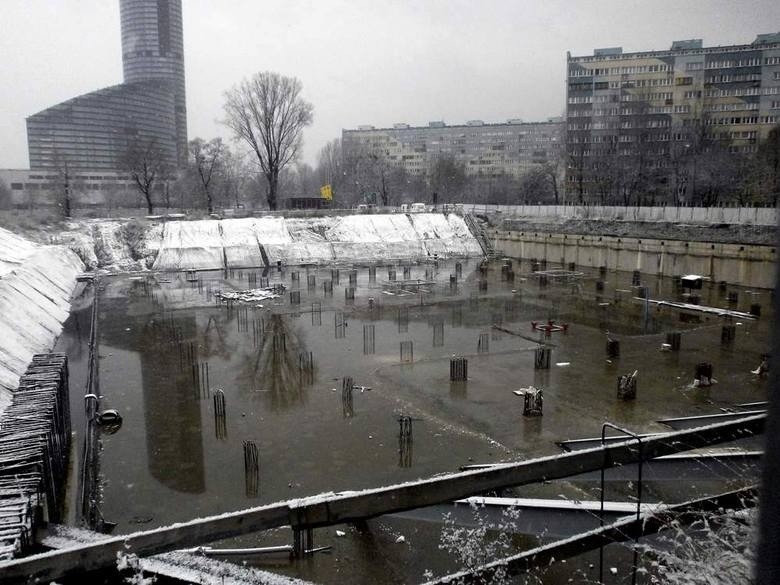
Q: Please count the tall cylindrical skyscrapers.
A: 1